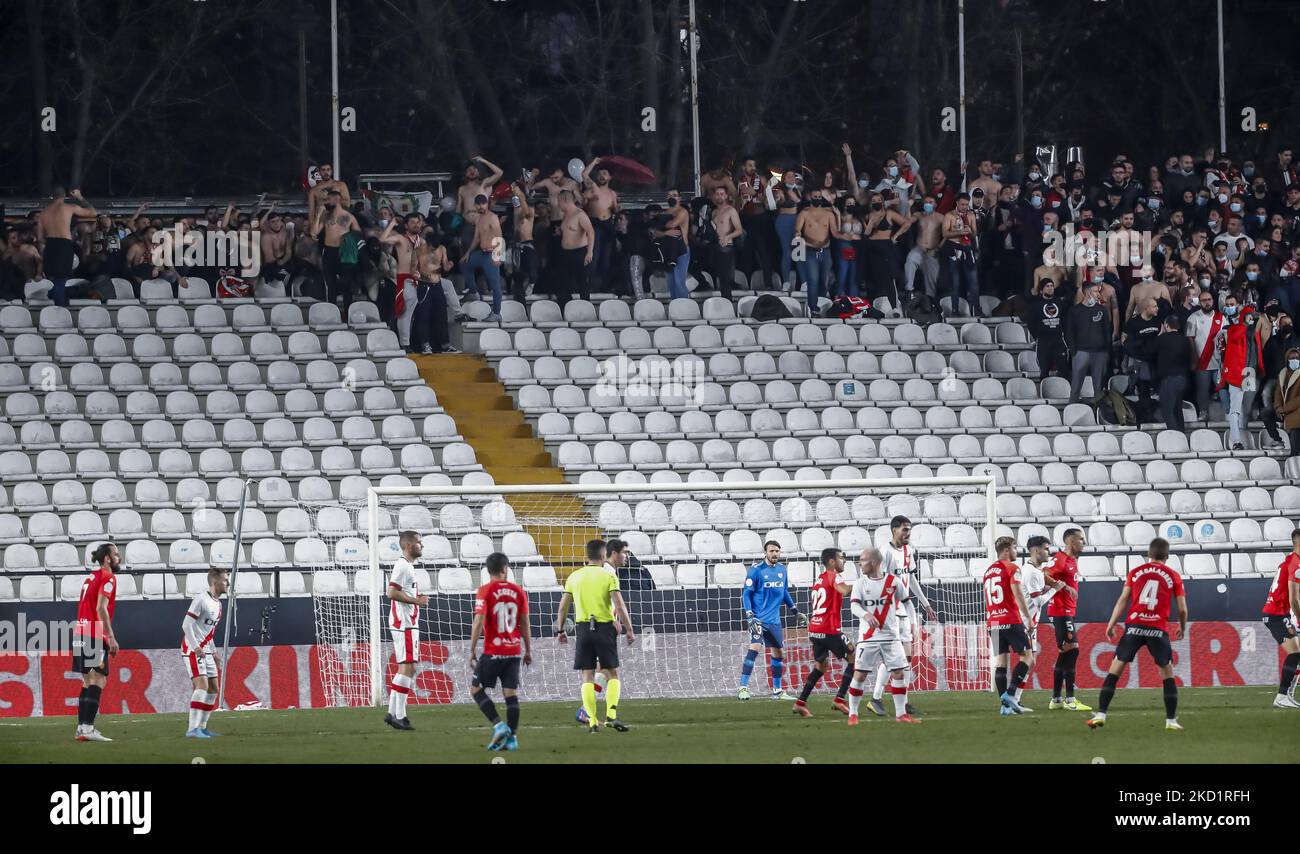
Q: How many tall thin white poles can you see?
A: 4